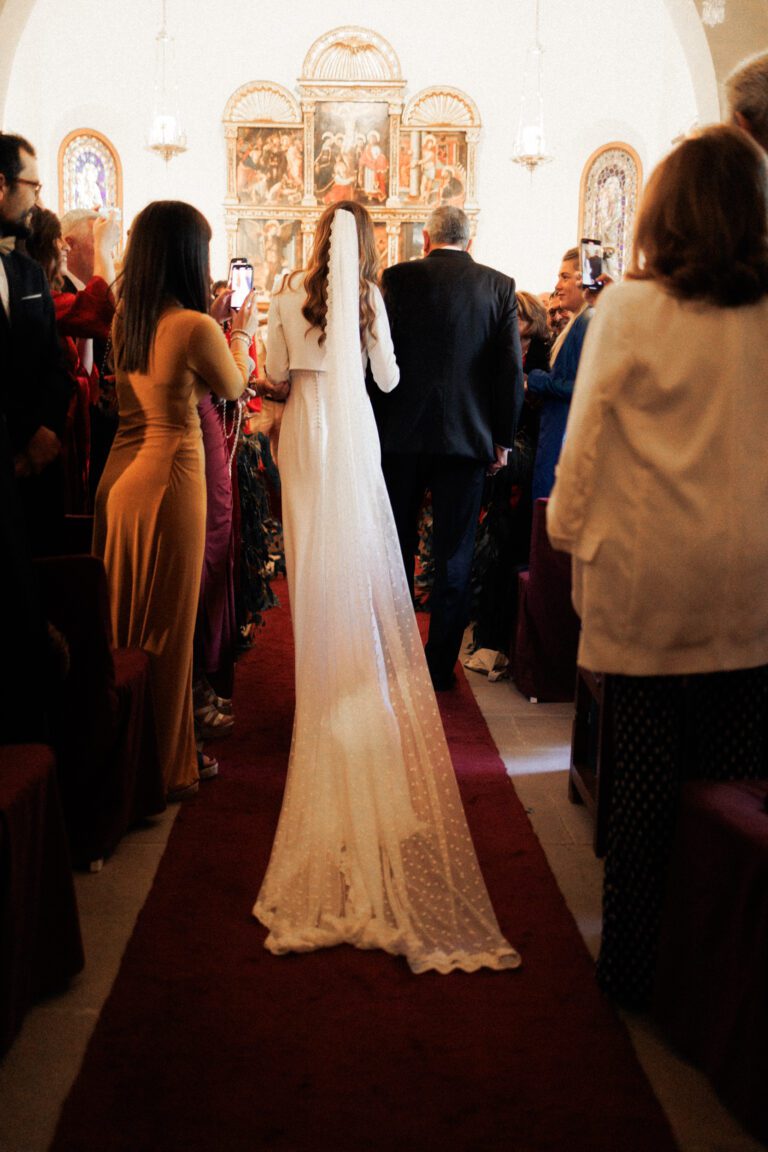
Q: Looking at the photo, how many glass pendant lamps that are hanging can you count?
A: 2